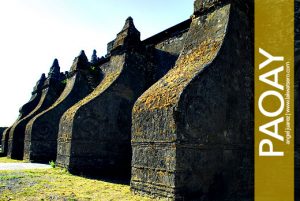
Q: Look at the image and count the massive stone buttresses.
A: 5